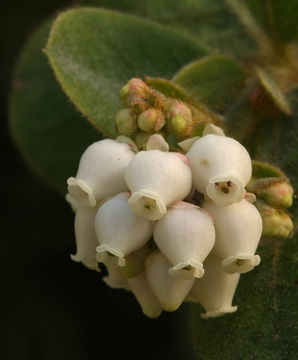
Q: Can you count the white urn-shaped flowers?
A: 11